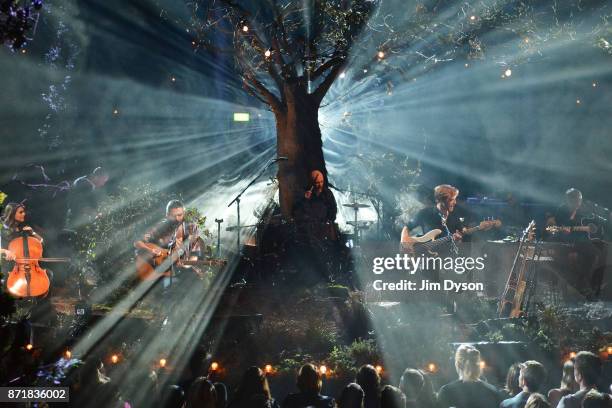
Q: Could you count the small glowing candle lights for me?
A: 12